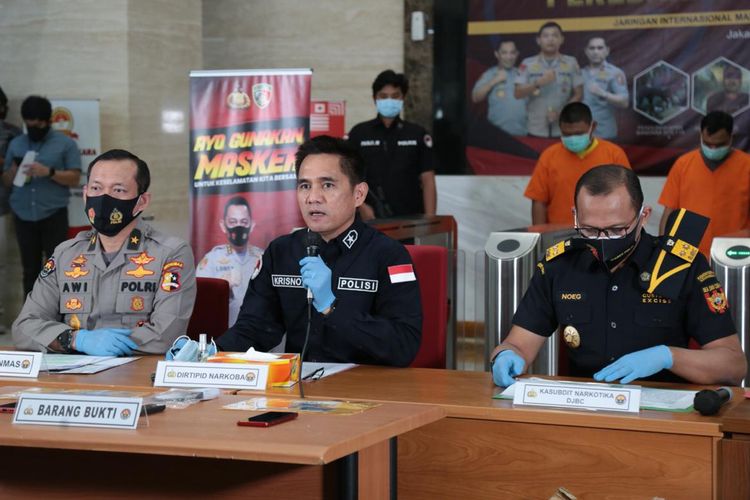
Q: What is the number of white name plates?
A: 4